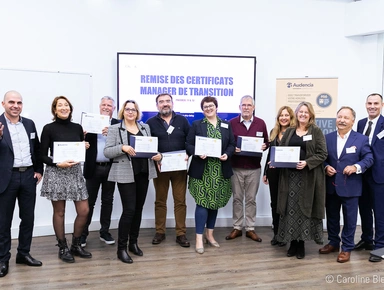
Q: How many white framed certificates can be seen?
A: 4